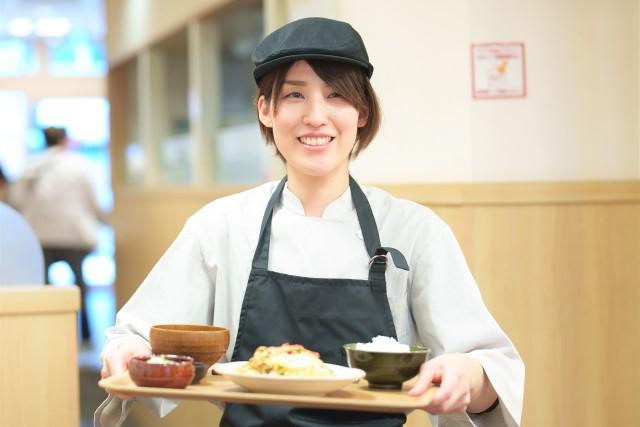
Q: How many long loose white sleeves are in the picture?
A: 2